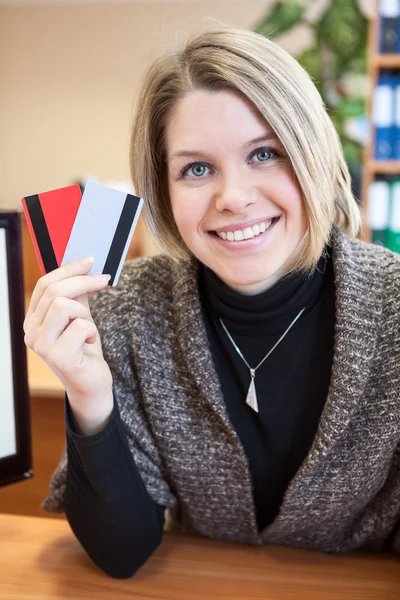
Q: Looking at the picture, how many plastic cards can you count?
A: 2